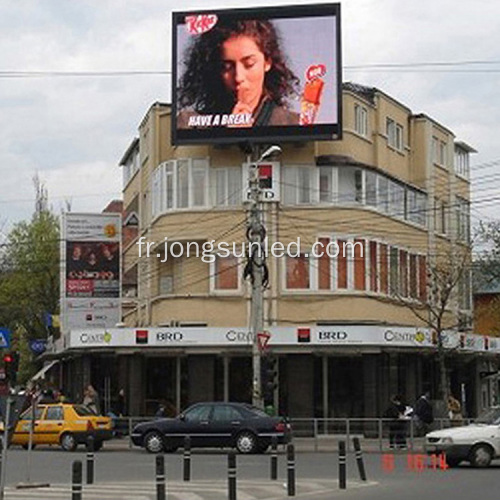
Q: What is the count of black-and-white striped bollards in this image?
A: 9